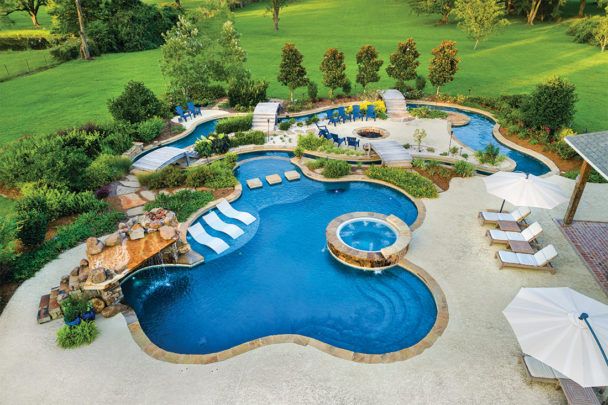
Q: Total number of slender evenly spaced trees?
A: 5